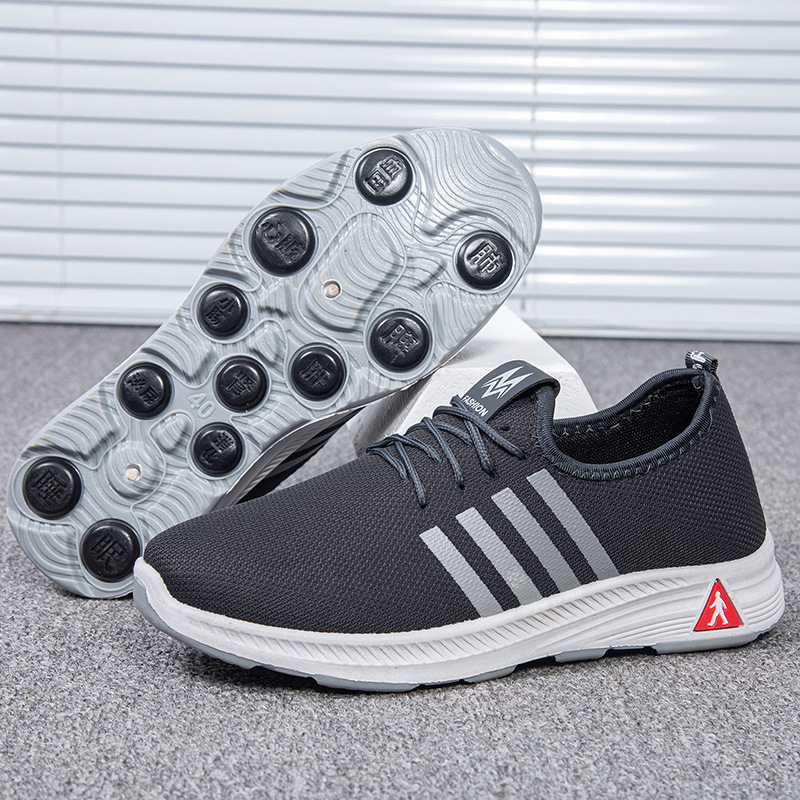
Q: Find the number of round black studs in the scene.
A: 11